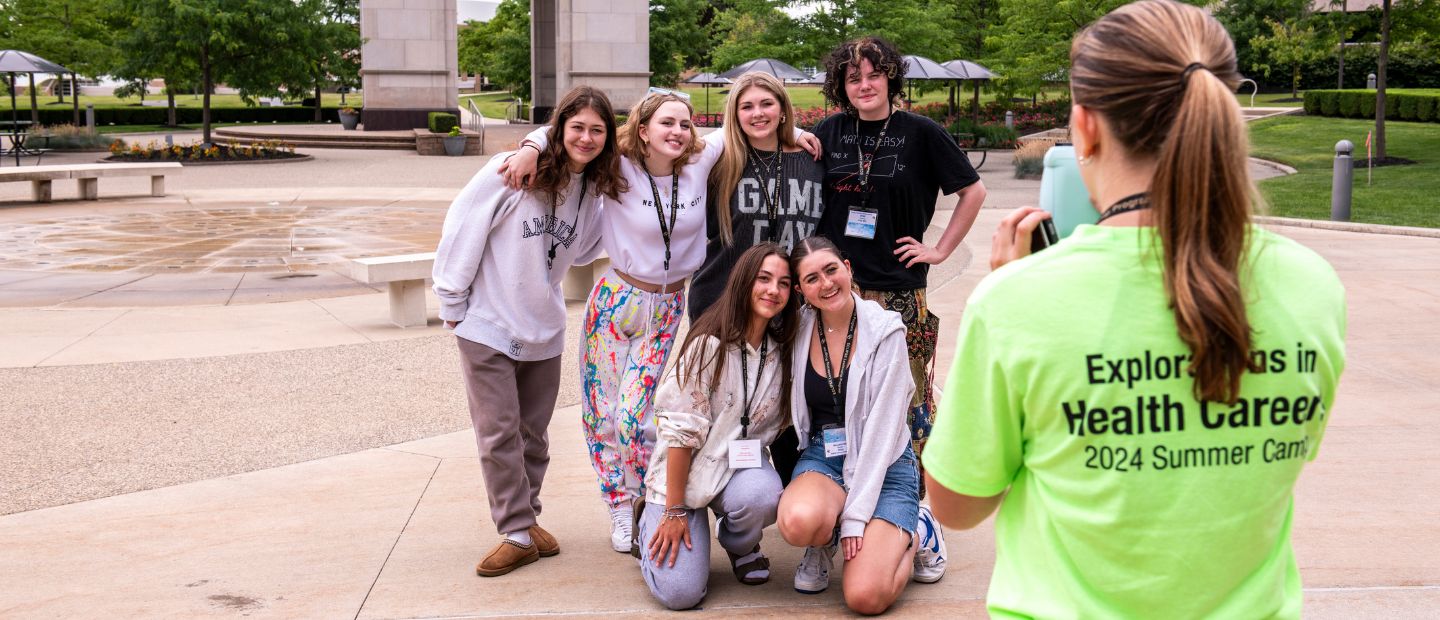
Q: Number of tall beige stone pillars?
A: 2